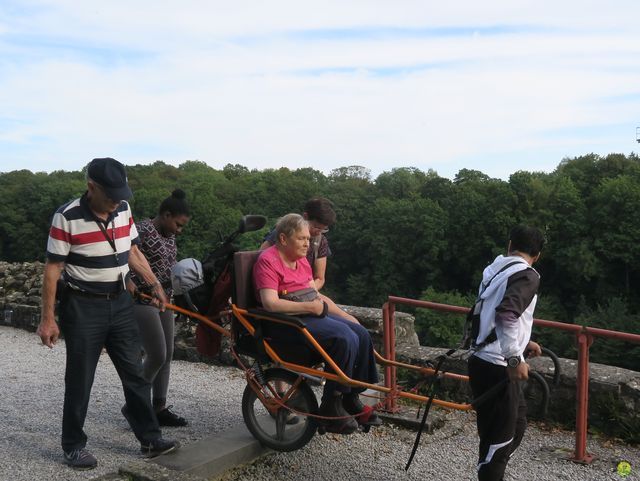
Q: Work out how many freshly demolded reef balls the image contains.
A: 0